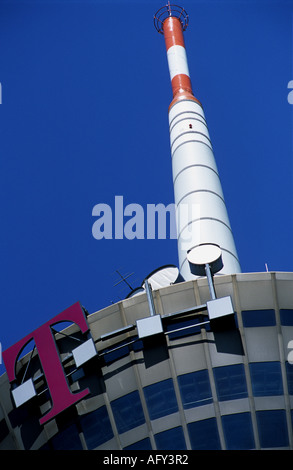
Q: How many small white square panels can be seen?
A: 4